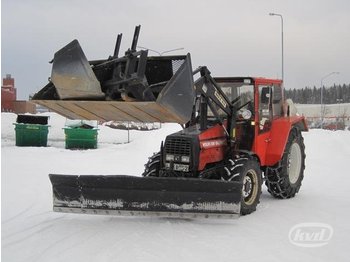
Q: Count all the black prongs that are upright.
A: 2